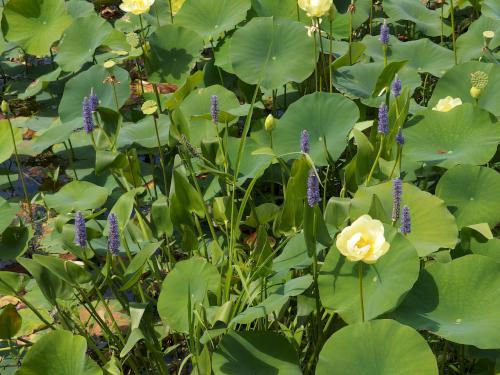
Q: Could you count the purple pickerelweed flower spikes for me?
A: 13